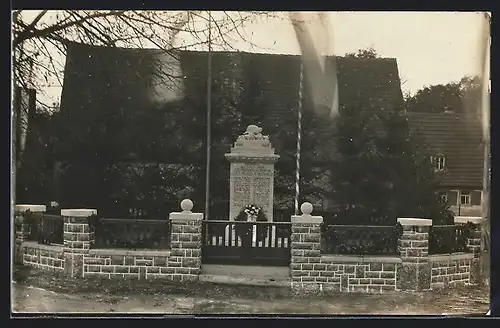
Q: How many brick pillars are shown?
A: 6